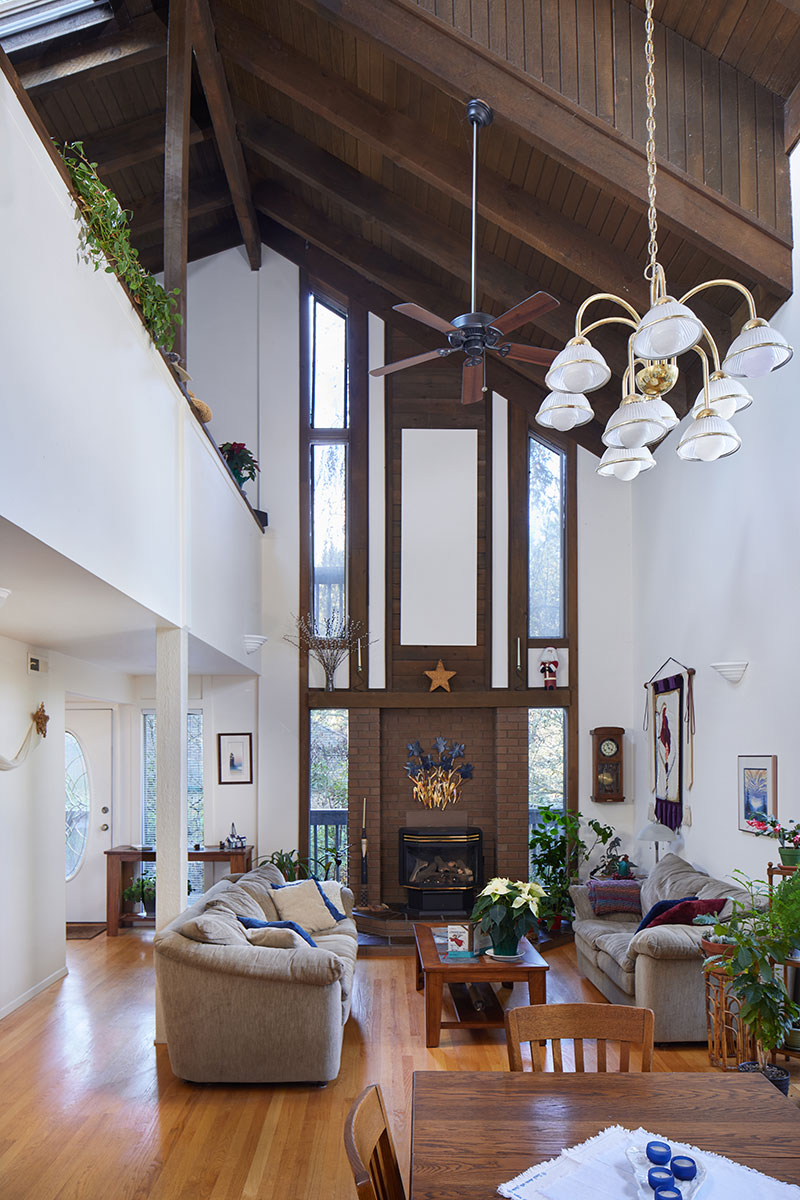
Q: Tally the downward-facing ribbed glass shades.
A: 9